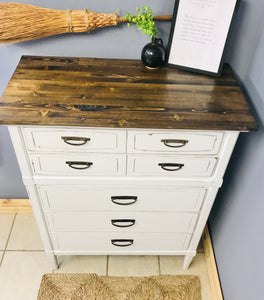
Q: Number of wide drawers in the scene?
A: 3